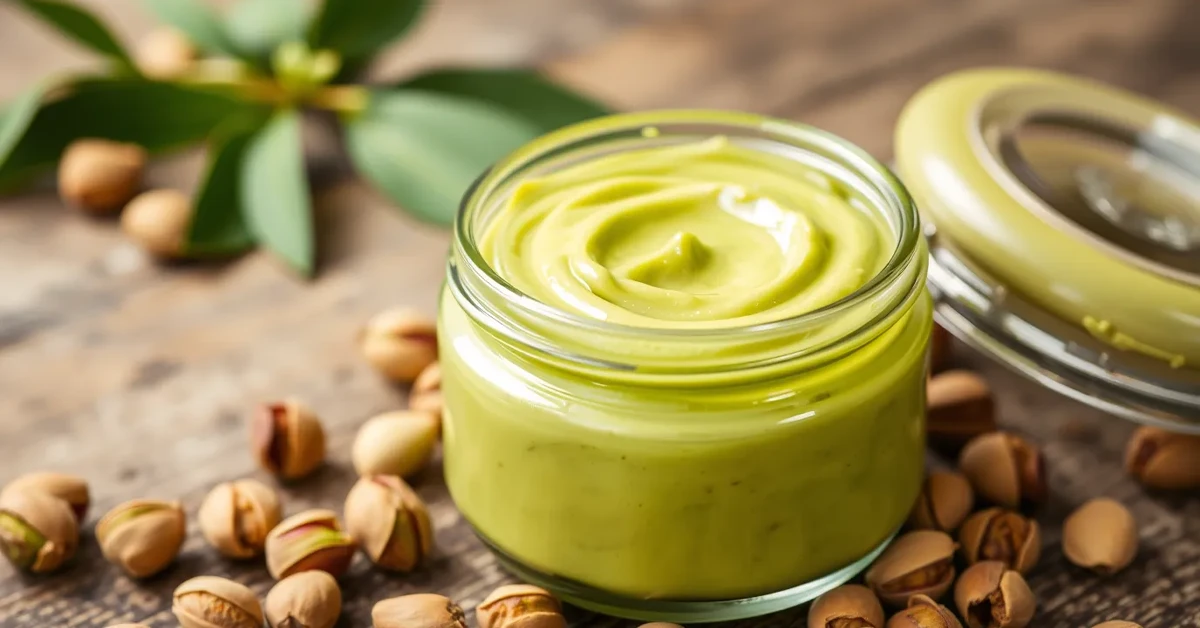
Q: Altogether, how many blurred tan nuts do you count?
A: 3